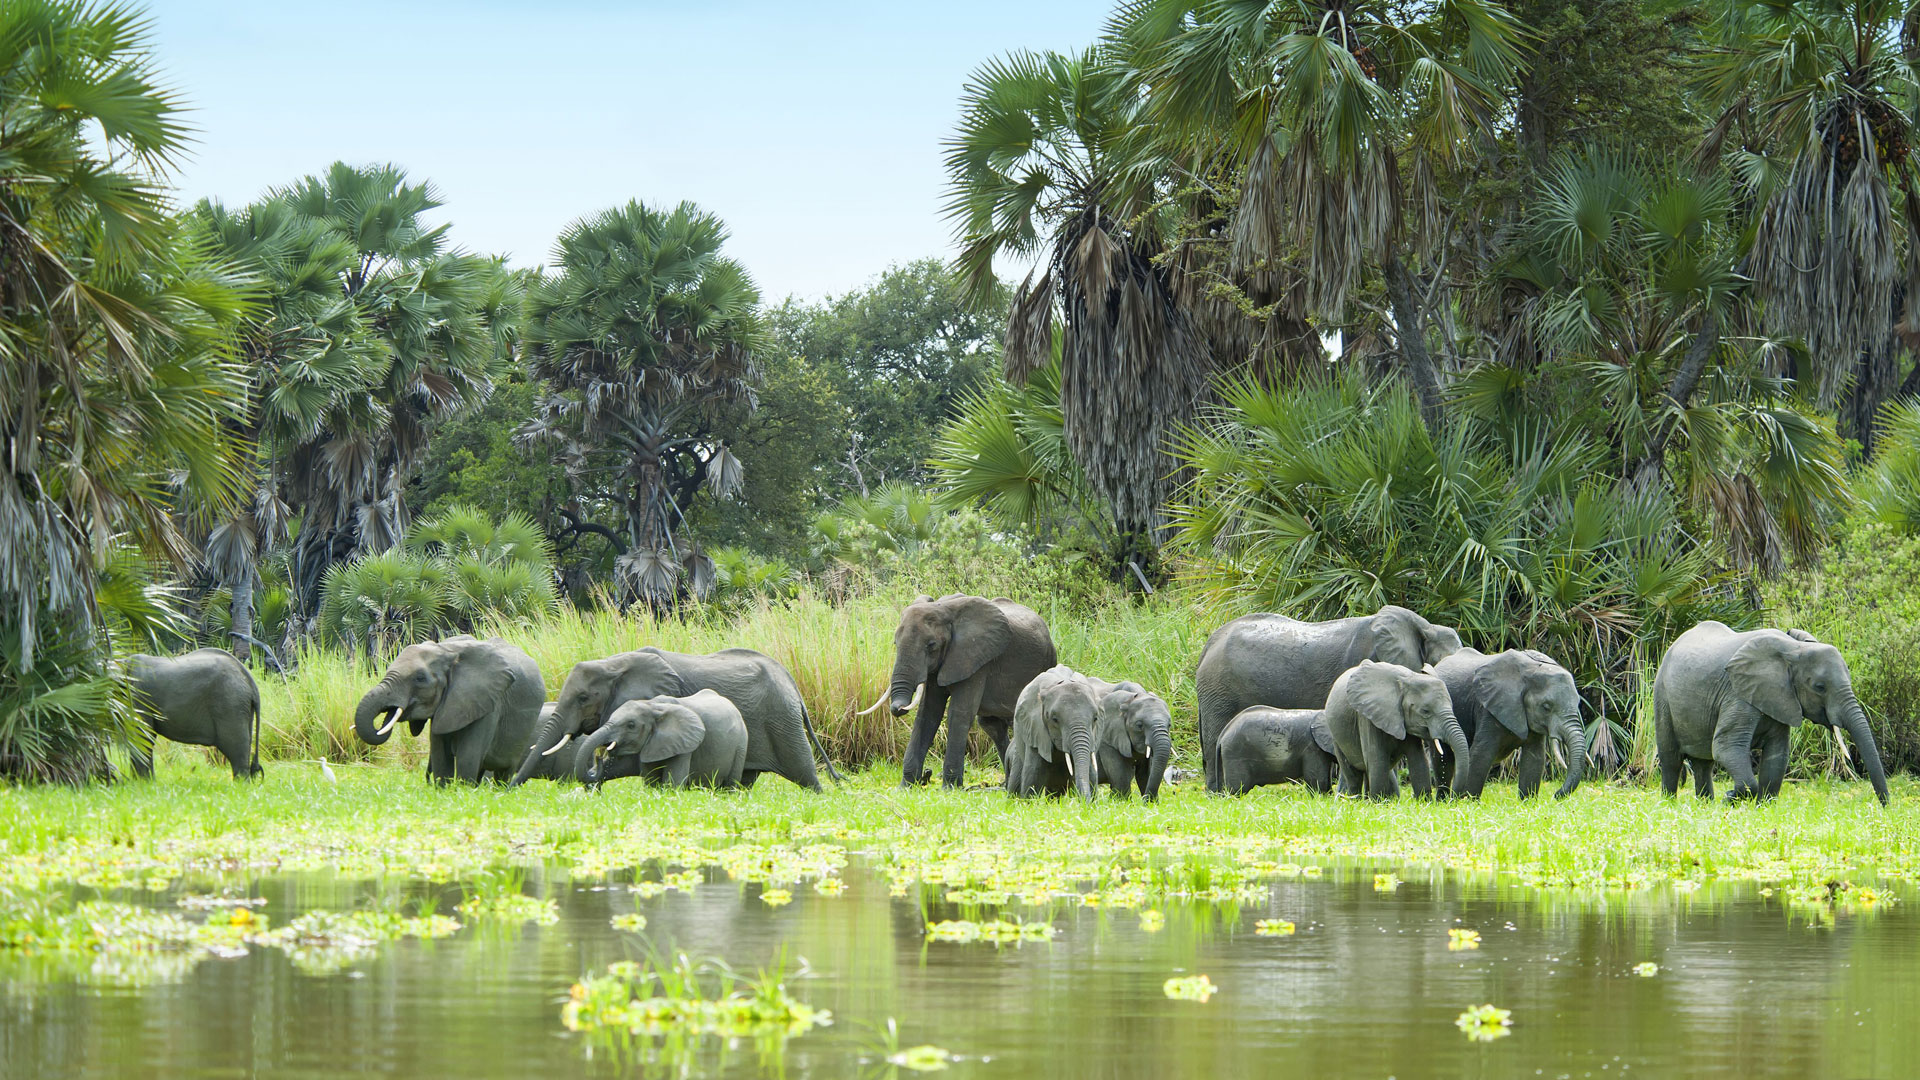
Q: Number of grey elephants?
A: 13